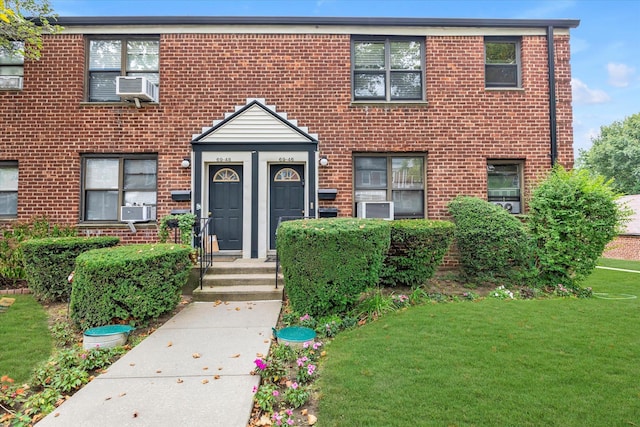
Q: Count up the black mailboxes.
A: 4